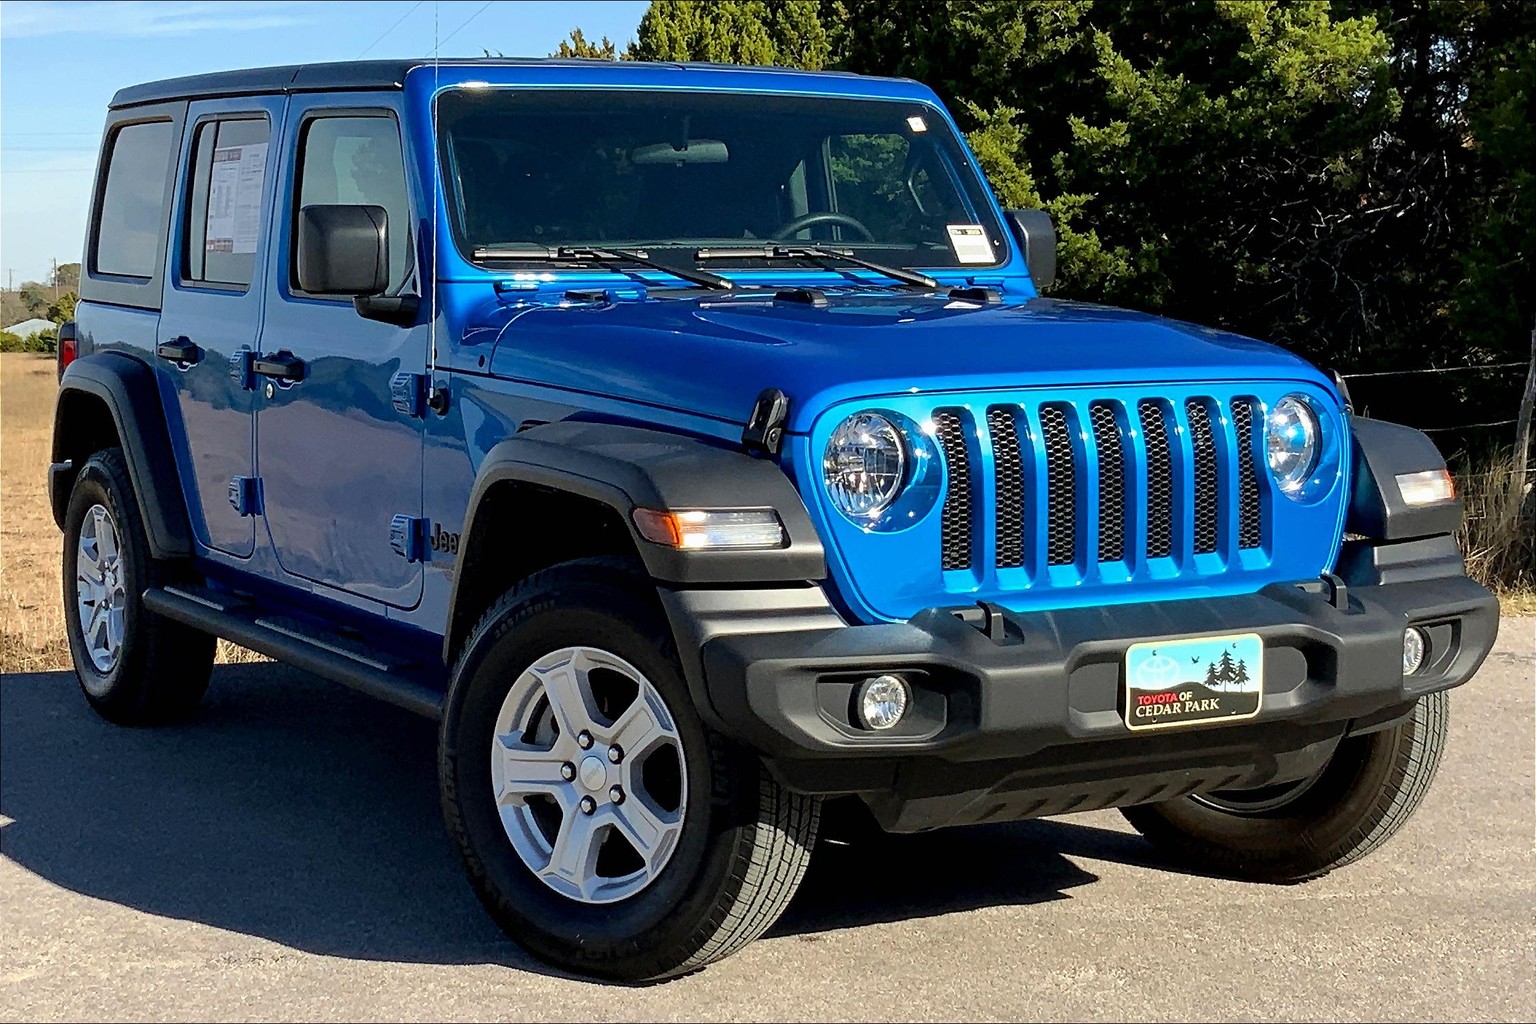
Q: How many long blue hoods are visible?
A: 1